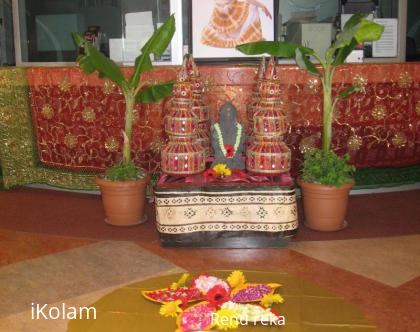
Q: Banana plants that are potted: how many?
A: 2